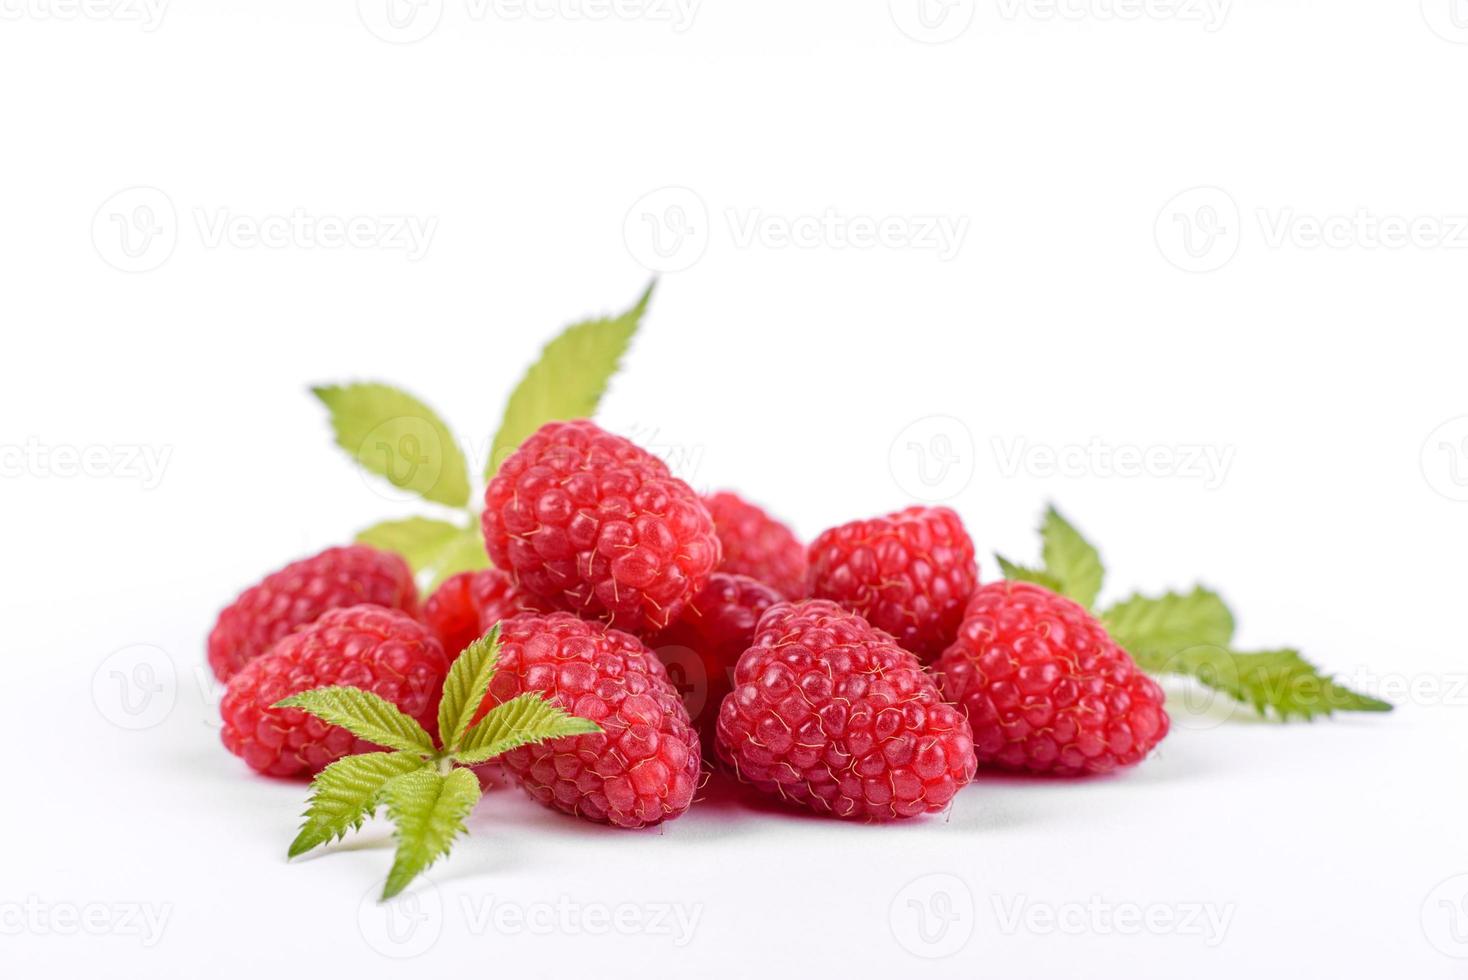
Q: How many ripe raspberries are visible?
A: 10